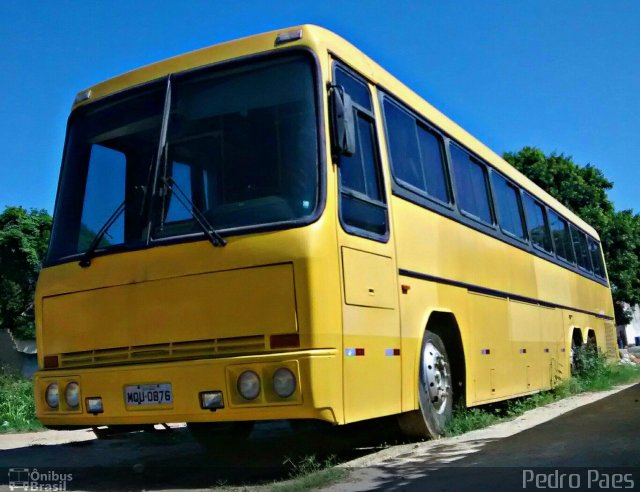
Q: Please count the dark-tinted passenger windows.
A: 7